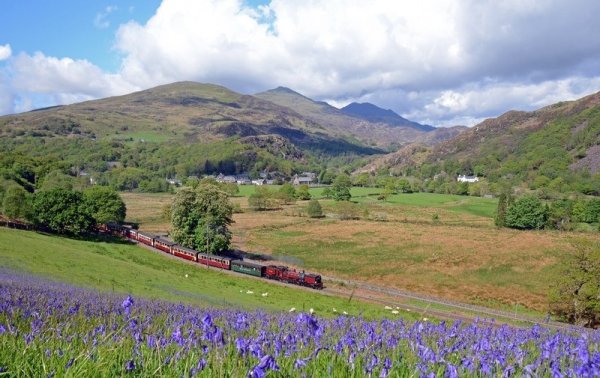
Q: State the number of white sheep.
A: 13